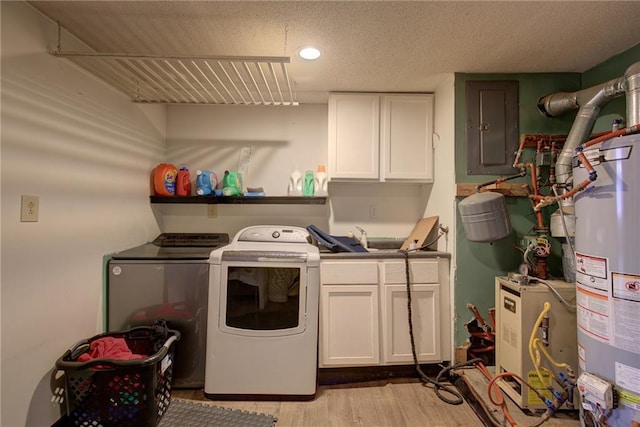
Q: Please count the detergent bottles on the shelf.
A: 7